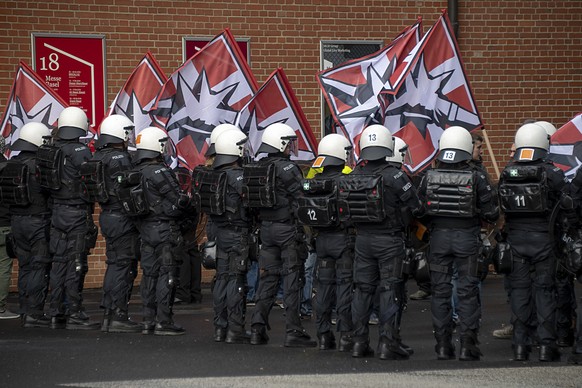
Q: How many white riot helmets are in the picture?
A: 13